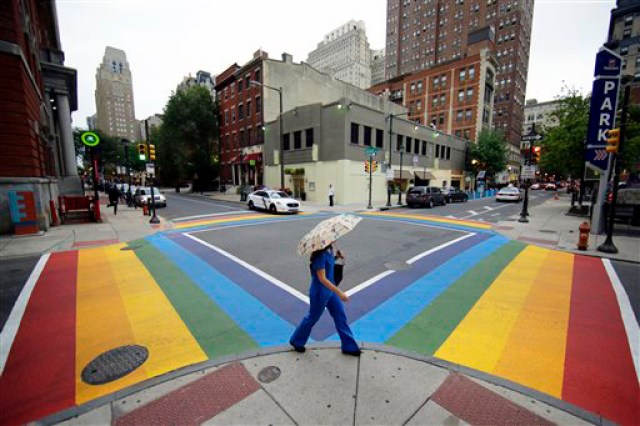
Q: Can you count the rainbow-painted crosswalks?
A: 4